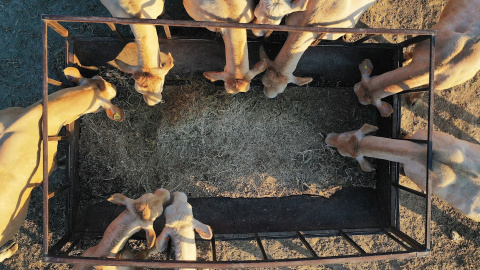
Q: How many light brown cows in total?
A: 9